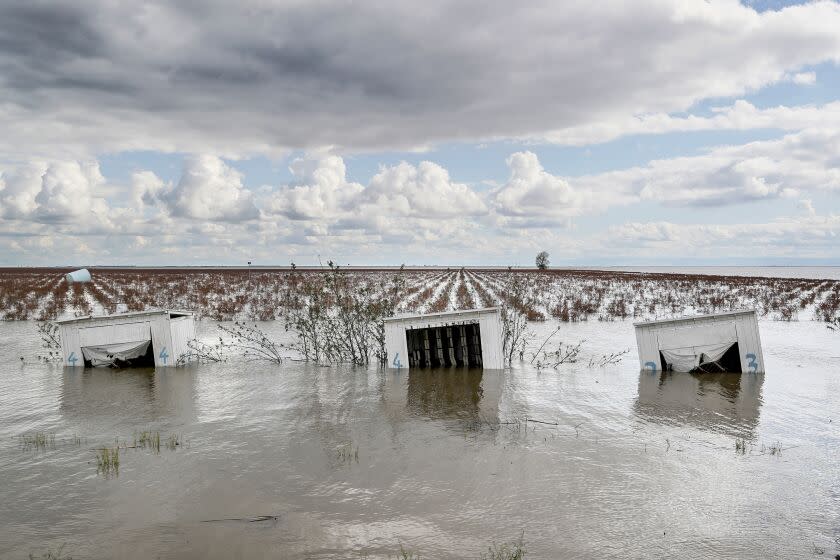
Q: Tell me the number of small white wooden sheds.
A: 3